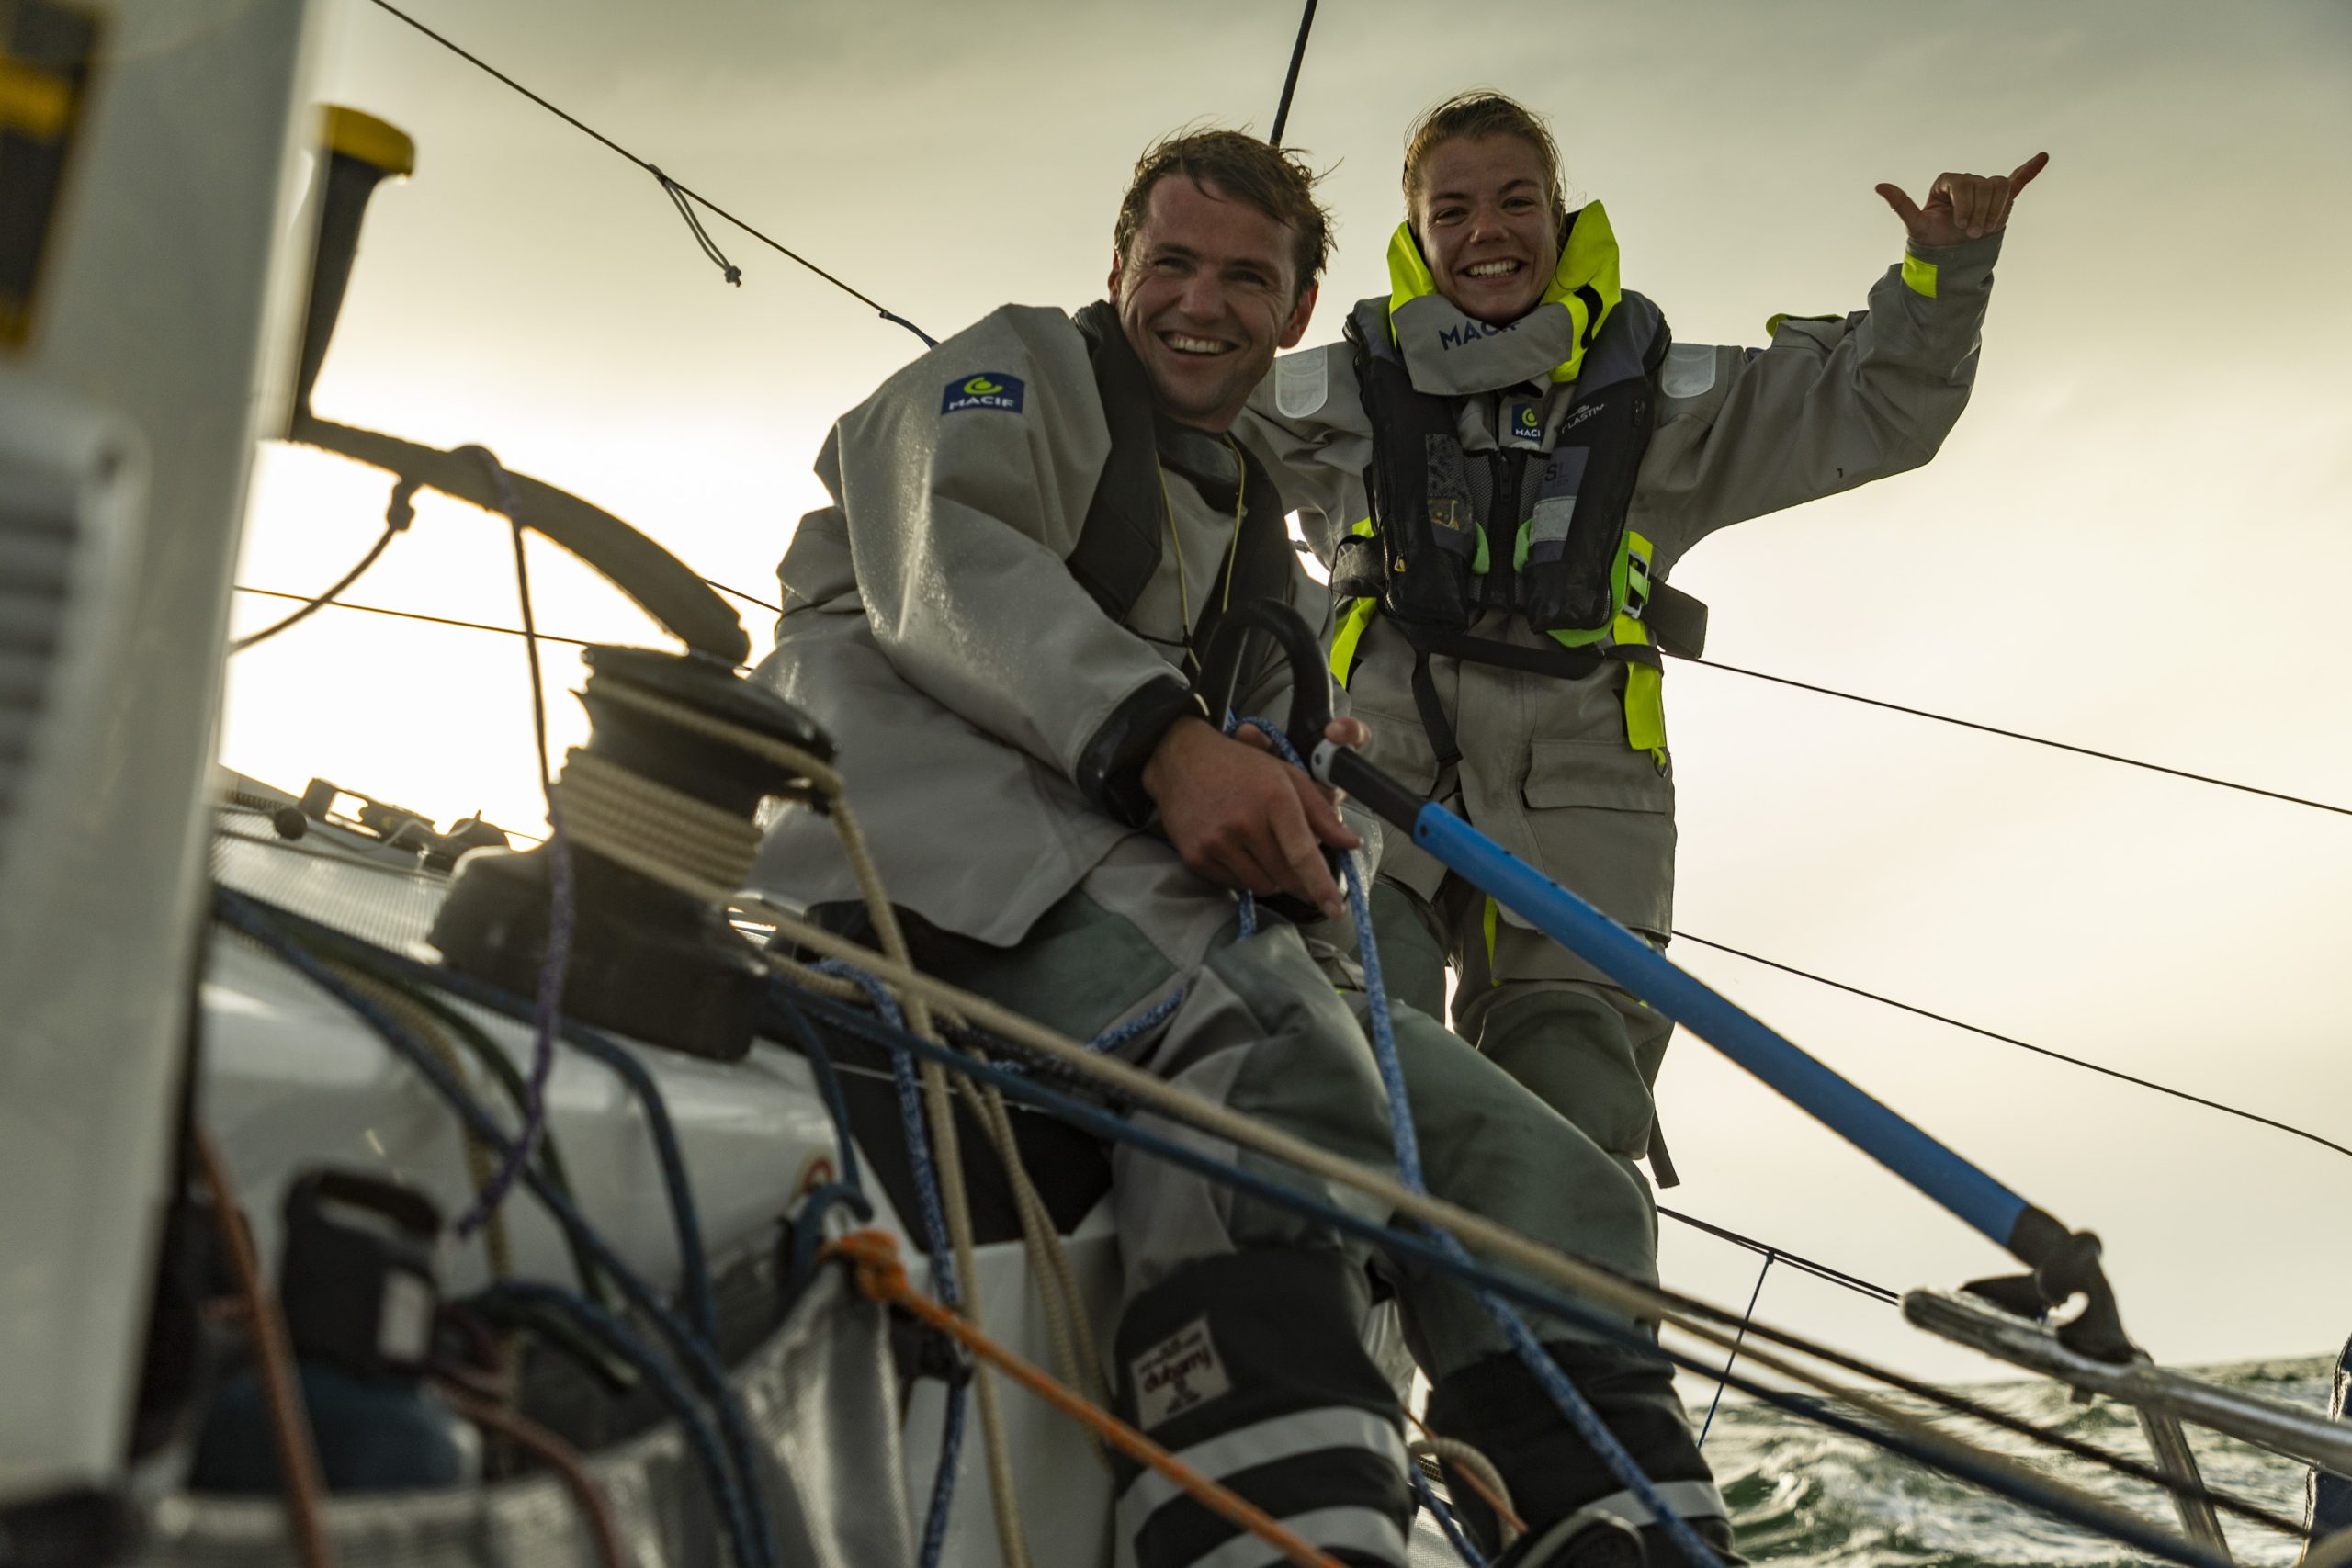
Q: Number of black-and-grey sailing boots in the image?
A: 2